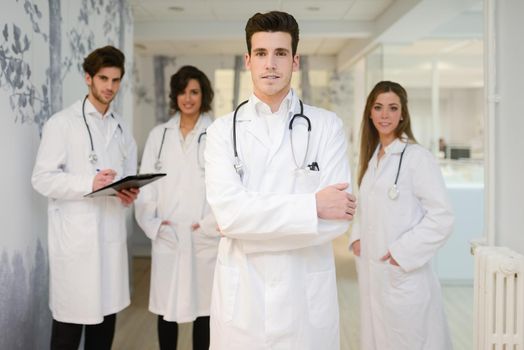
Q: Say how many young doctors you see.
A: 4